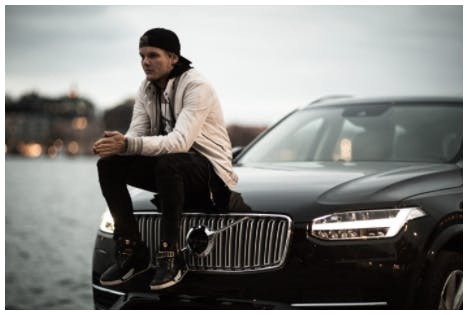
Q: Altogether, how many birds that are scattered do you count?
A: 0